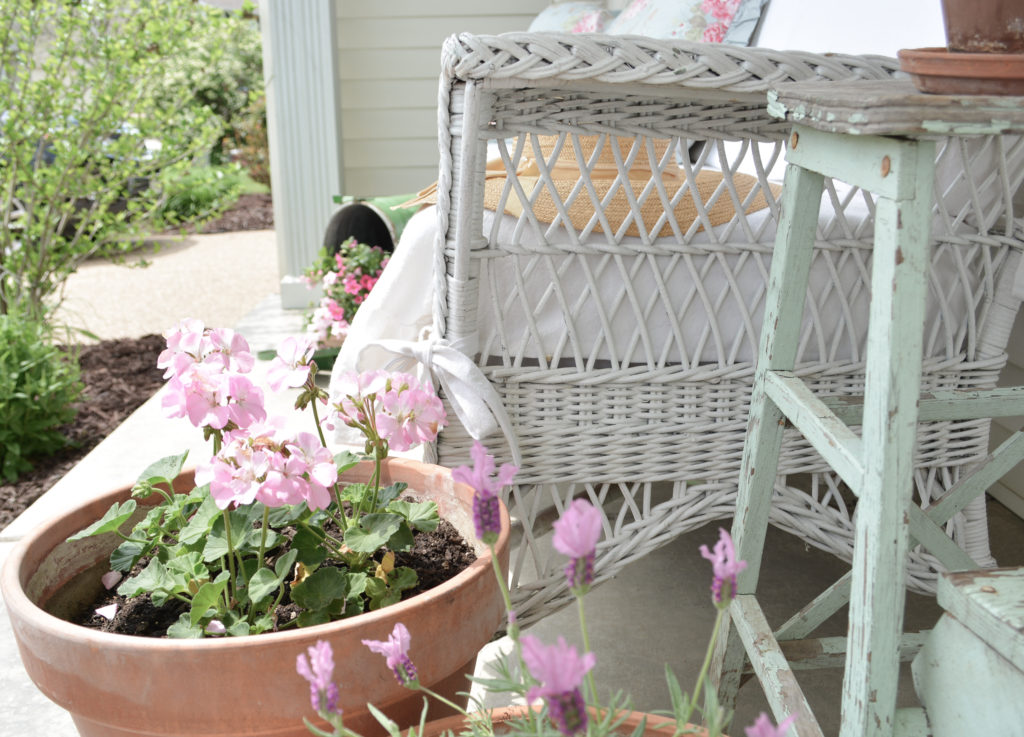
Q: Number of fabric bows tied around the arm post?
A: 1